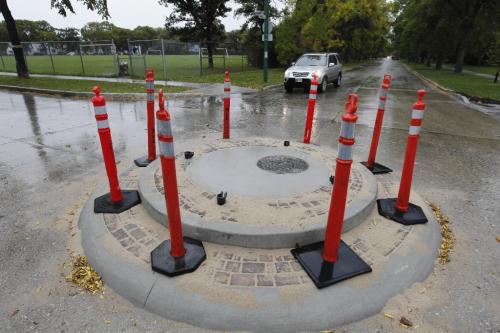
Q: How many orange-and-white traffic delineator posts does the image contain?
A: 8